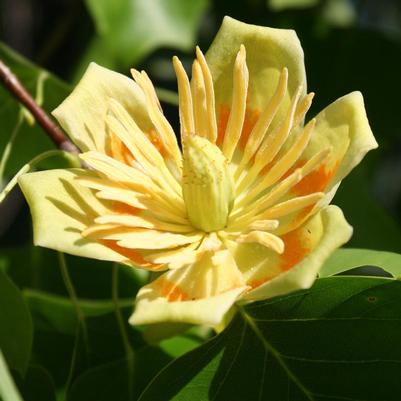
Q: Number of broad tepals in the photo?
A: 6